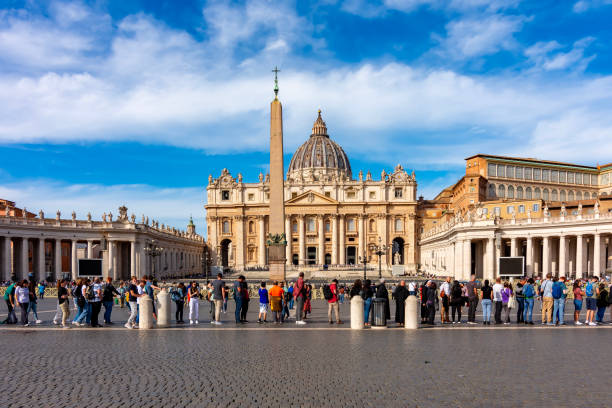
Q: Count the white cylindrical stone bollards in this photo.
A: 4